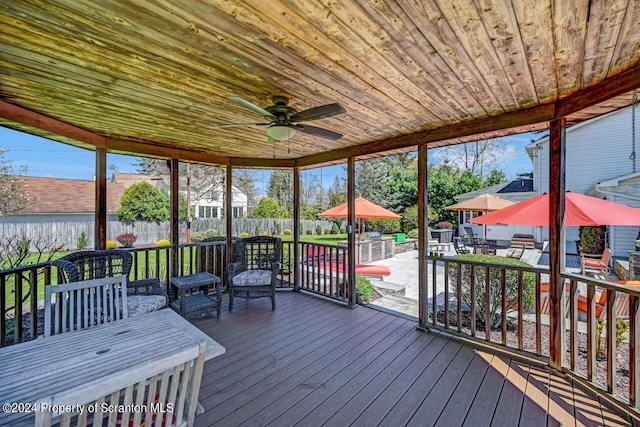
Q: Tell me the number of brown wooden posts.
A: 7